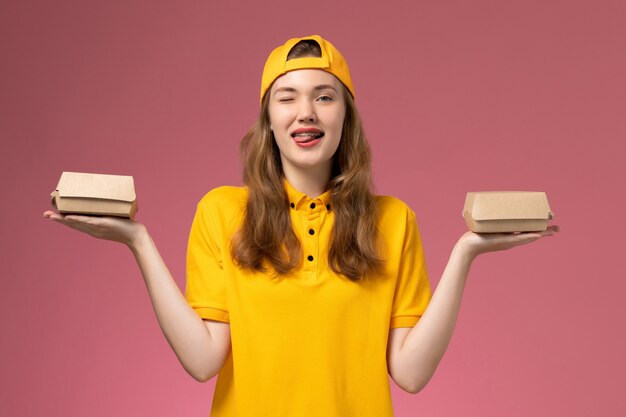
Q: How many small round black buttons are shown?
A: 5